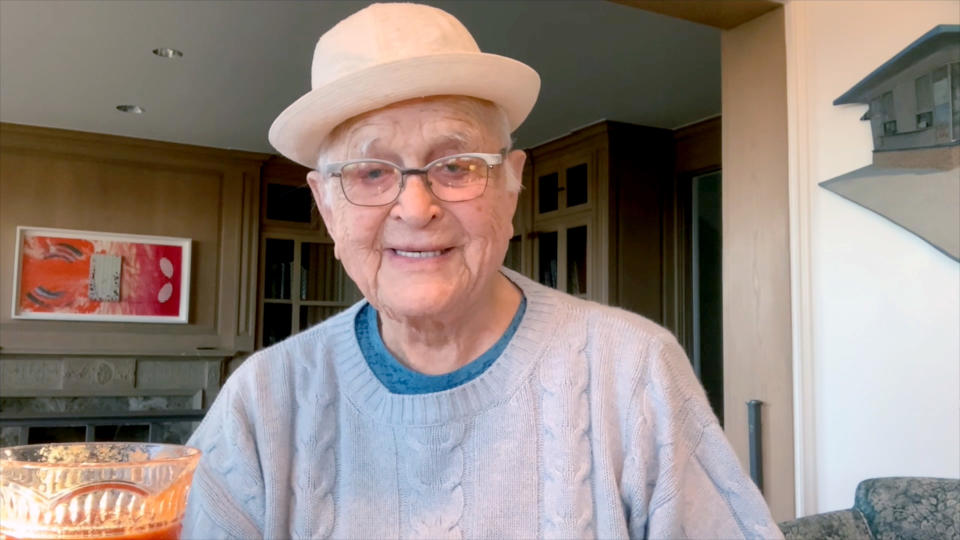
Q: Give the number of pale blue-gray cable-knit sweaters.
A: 1